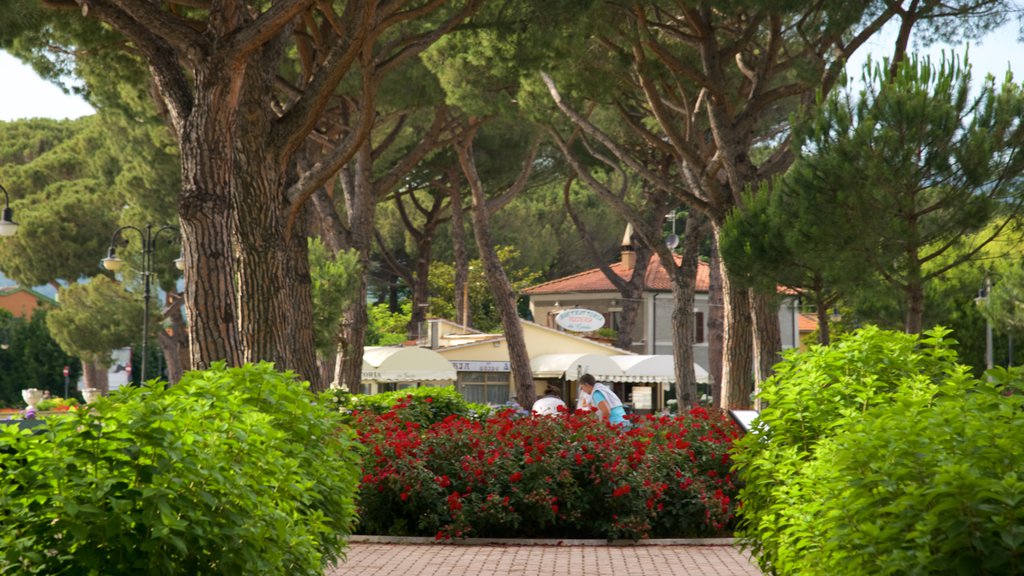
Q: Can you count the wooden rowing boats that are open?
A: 0